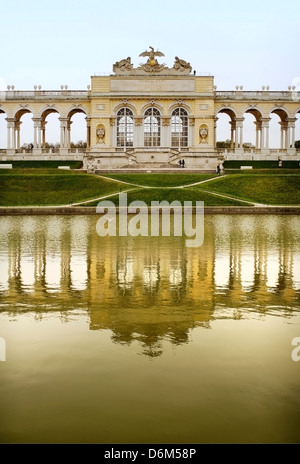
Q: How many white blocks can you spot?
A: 3